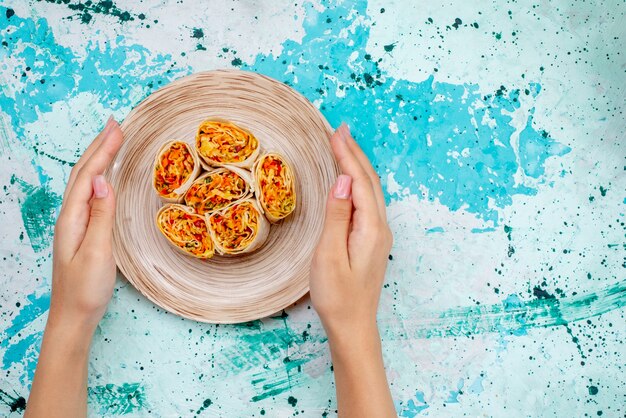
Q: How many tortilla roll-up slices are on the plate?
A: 6